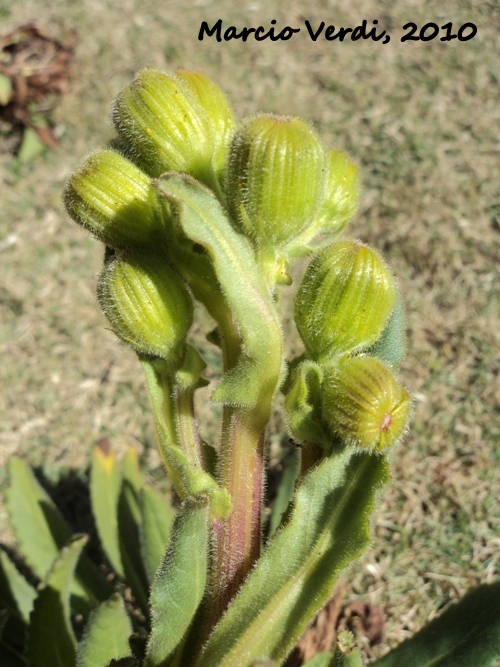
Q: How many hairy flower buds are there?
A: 8